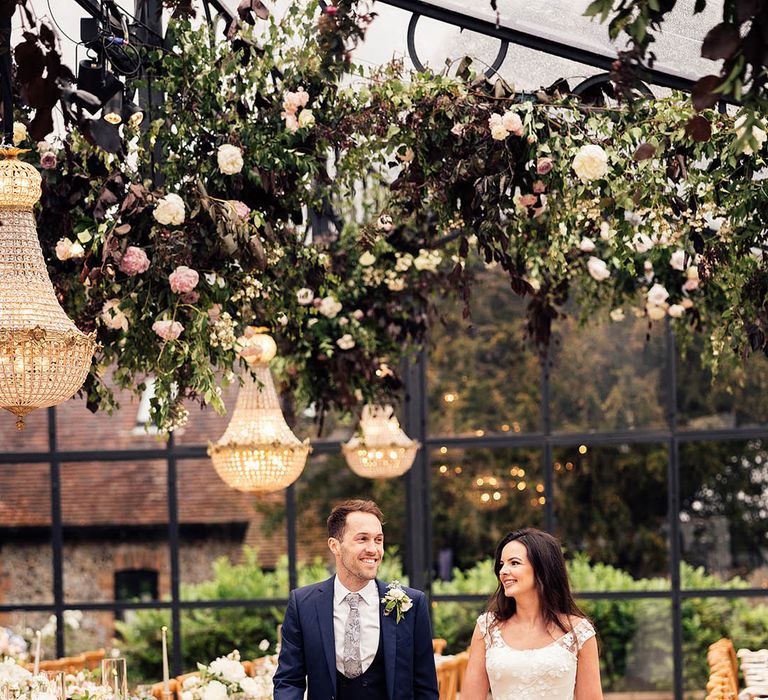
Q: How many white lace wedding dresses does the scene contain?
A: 1